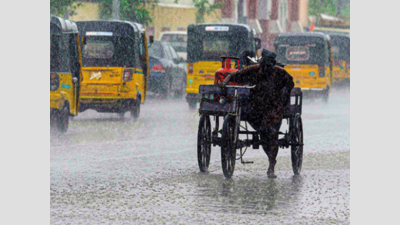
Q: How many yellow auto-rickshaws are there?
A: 5